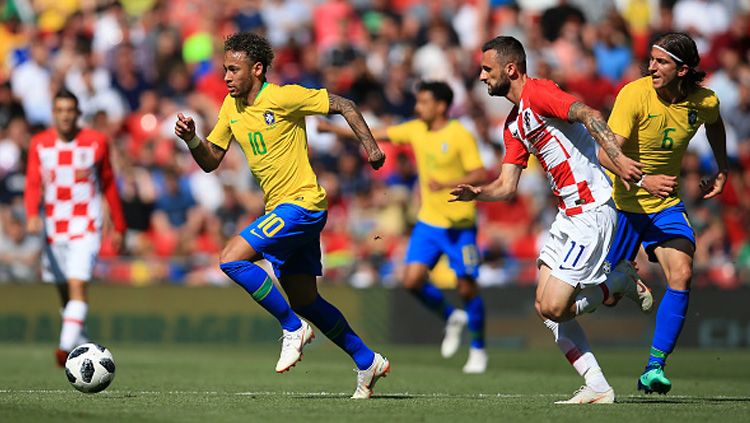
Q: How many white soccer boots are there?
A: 6